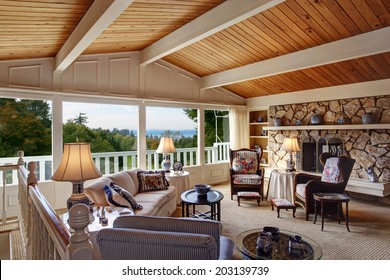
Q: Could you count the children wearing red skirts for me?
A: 0